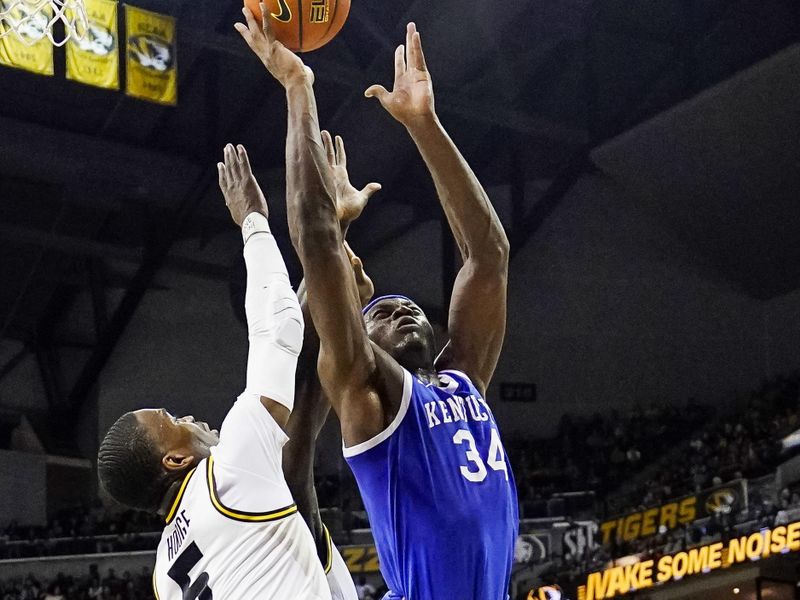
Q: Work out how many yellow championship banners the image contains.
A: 3